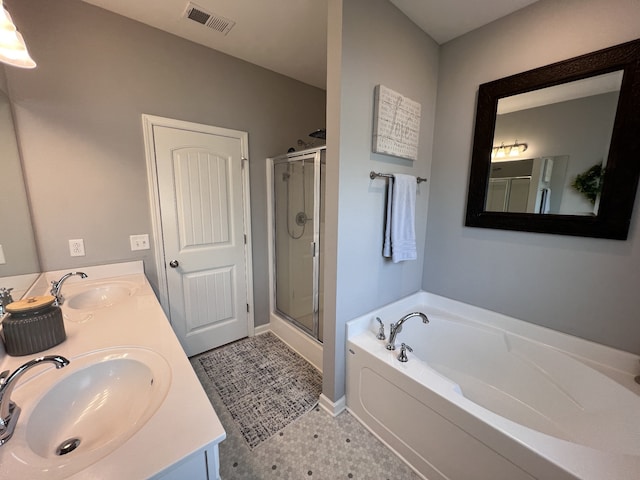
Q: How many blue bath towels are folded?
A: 0